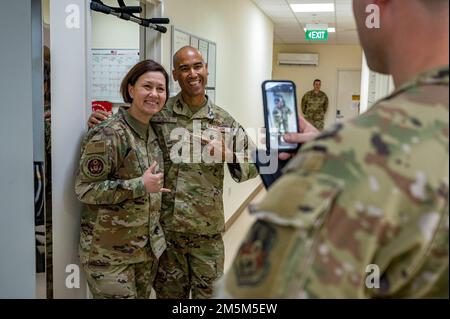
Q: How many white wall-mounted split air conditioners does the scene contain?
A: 1